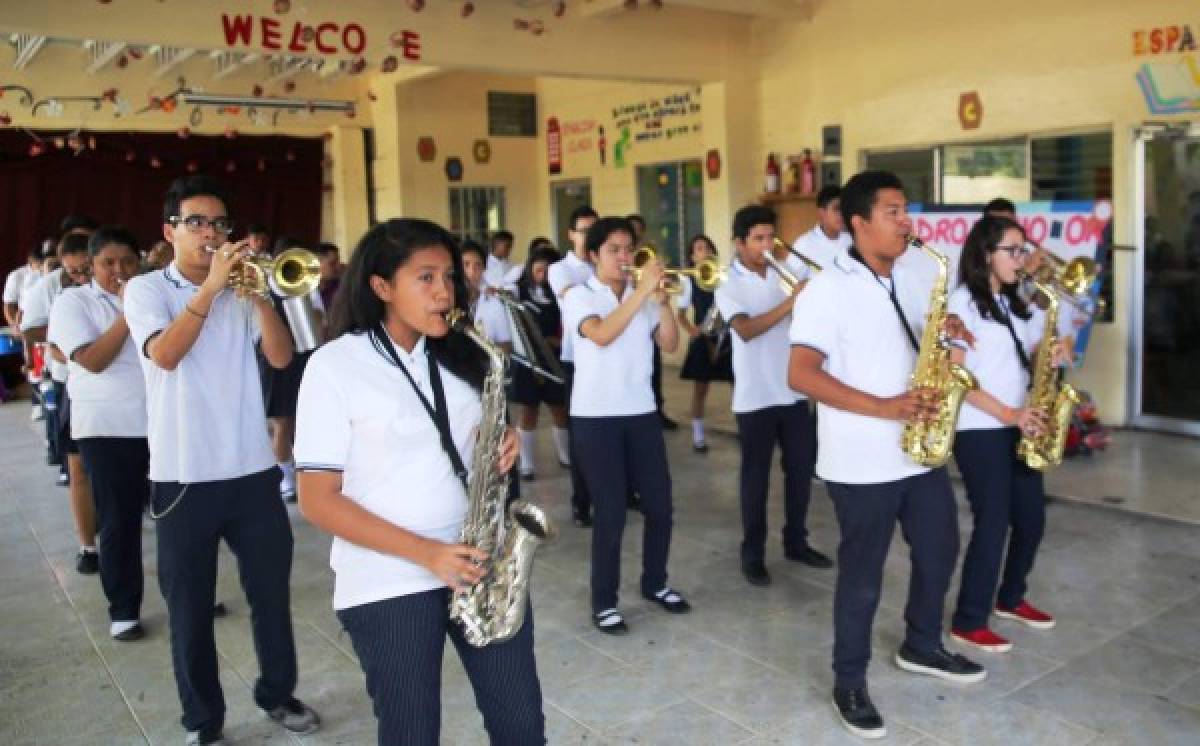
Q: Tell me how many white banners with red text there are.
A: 1